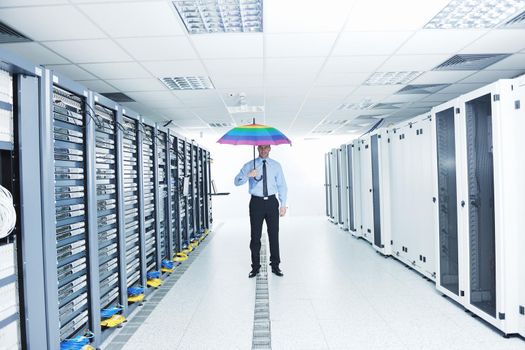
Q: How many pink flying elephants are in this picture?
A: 0